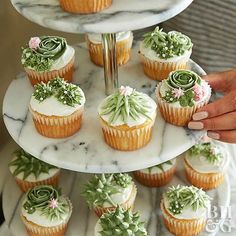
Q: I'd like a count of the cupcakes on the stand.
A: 14